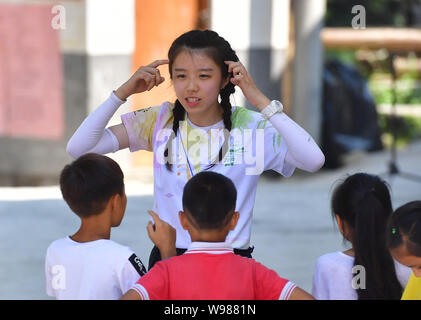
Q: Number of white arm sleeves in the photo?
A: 2